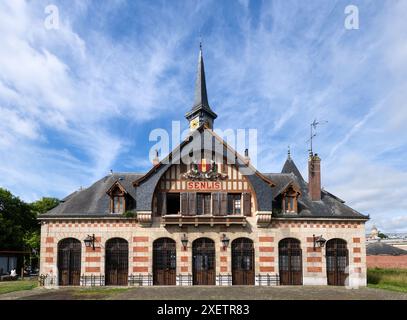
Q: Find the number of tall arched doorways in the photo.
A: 7